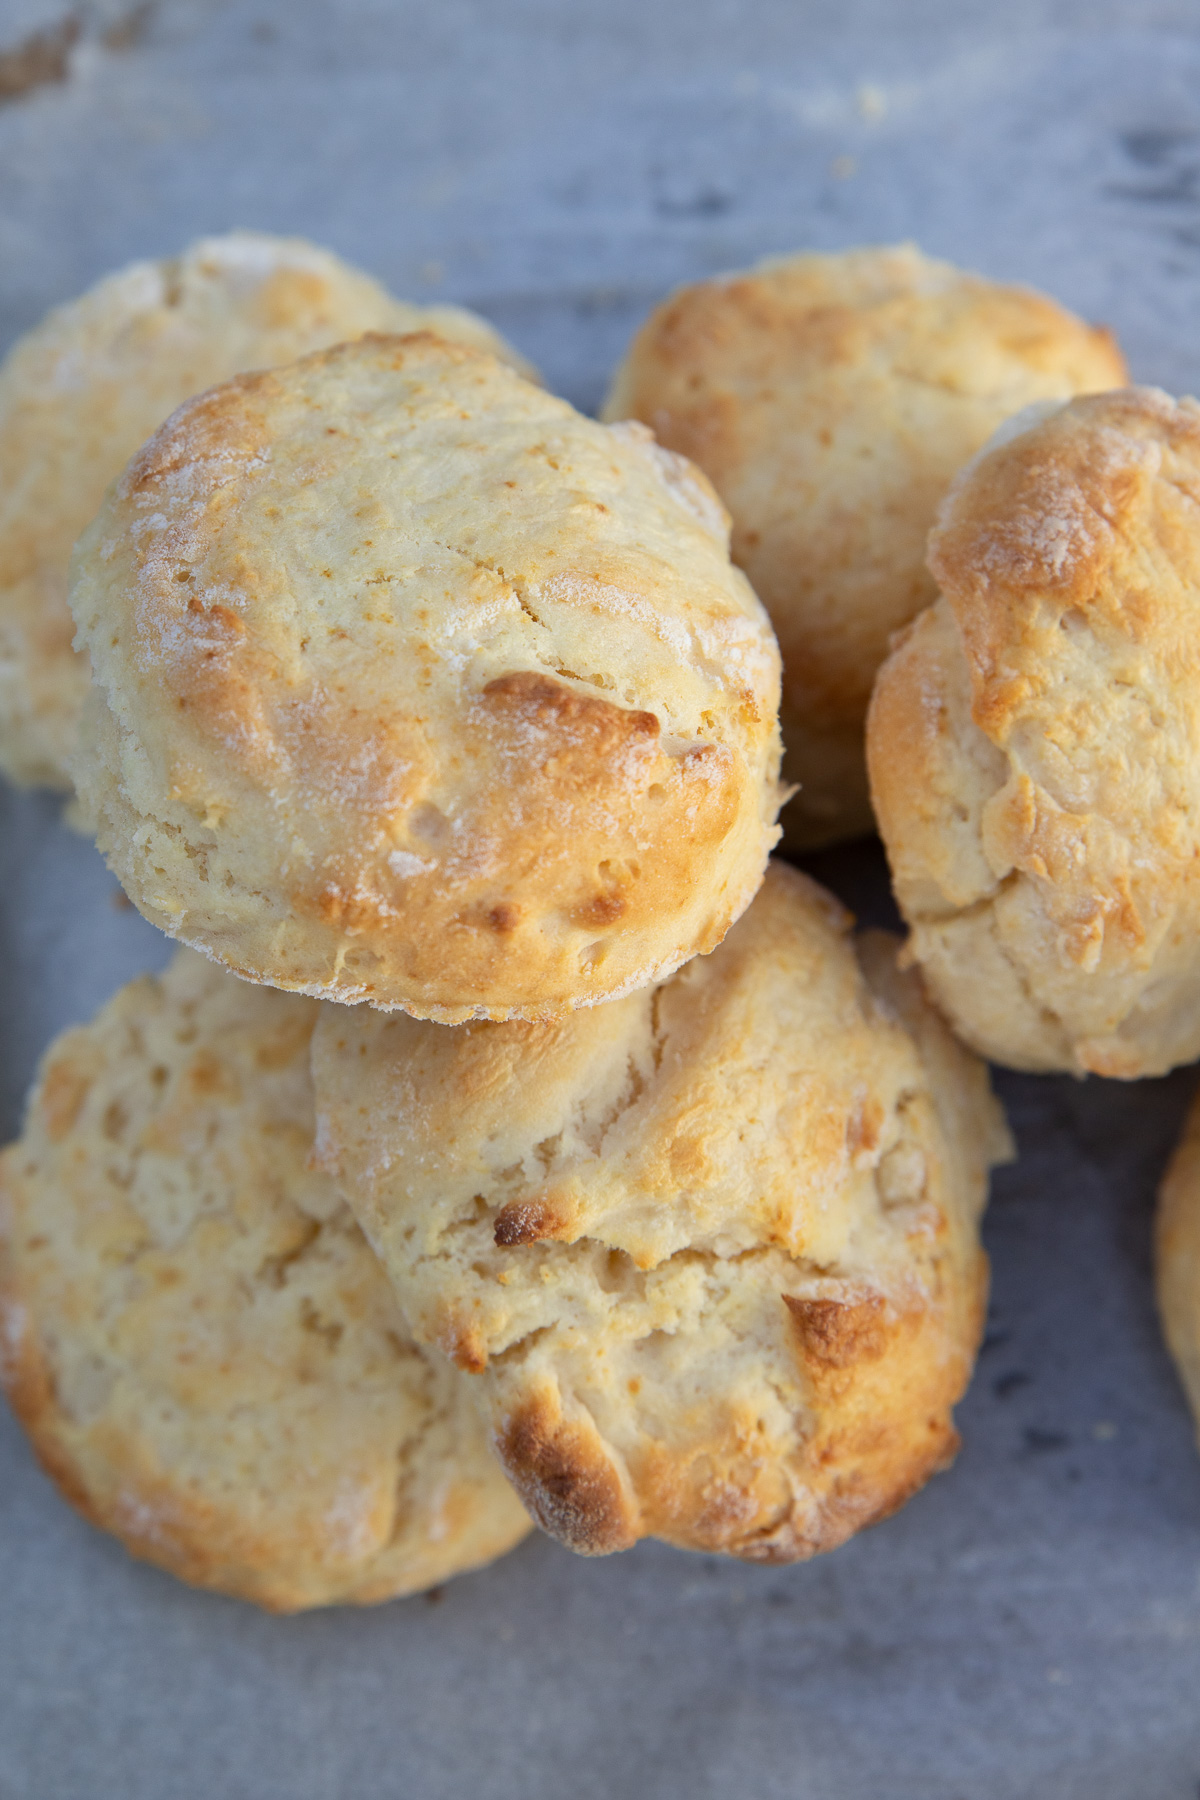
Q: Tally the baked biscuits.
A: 7